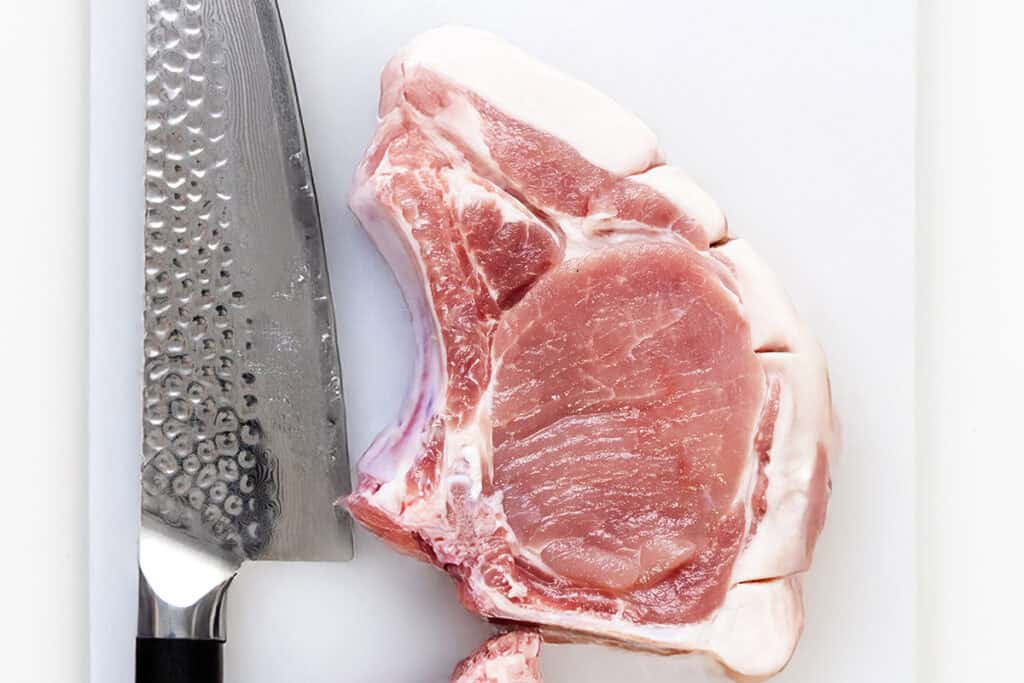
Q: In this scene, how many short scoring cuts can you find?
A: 4